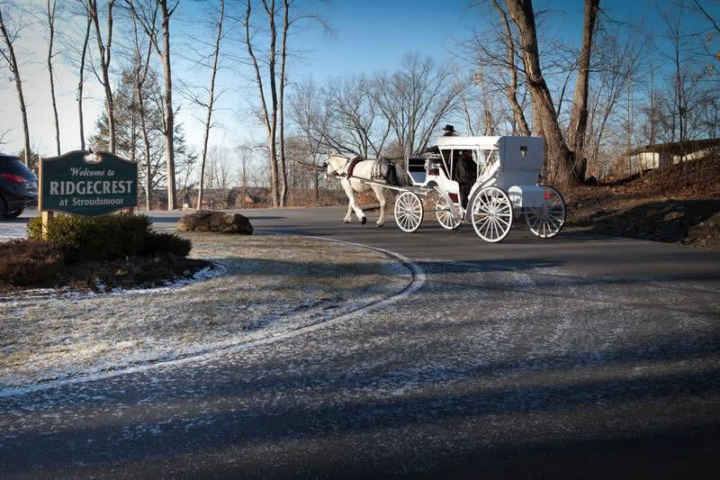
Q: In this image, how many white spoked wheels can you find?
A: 4